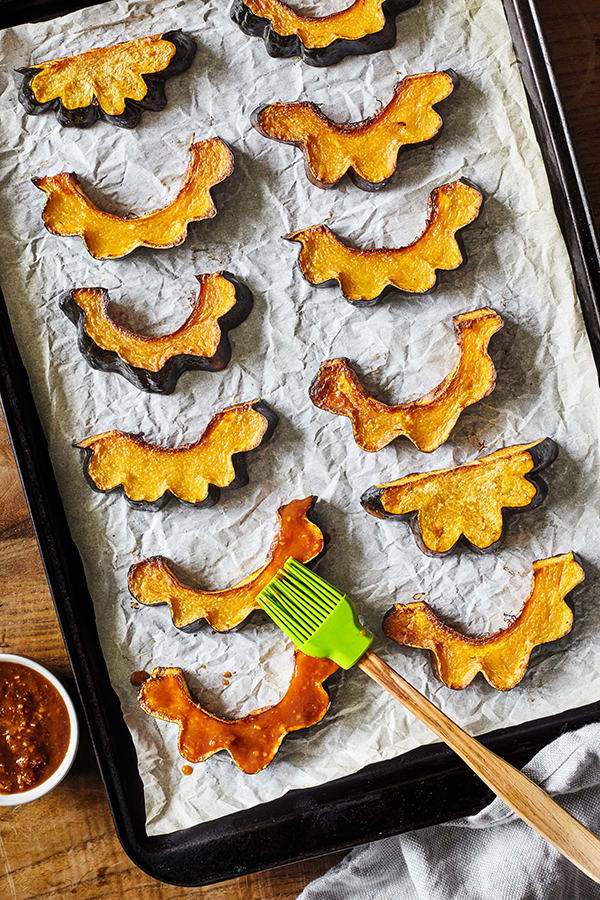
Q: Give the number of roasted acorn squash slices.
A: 12